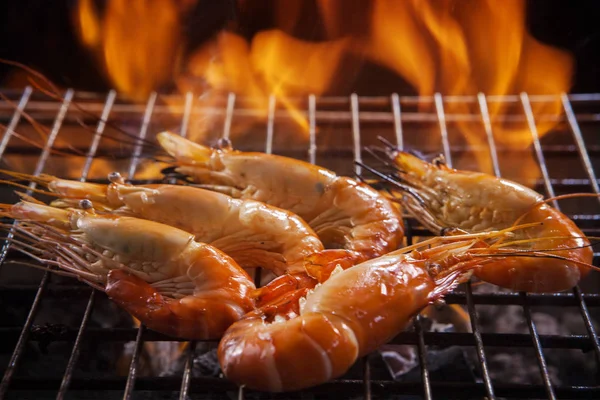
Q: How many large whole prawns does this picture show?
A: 5